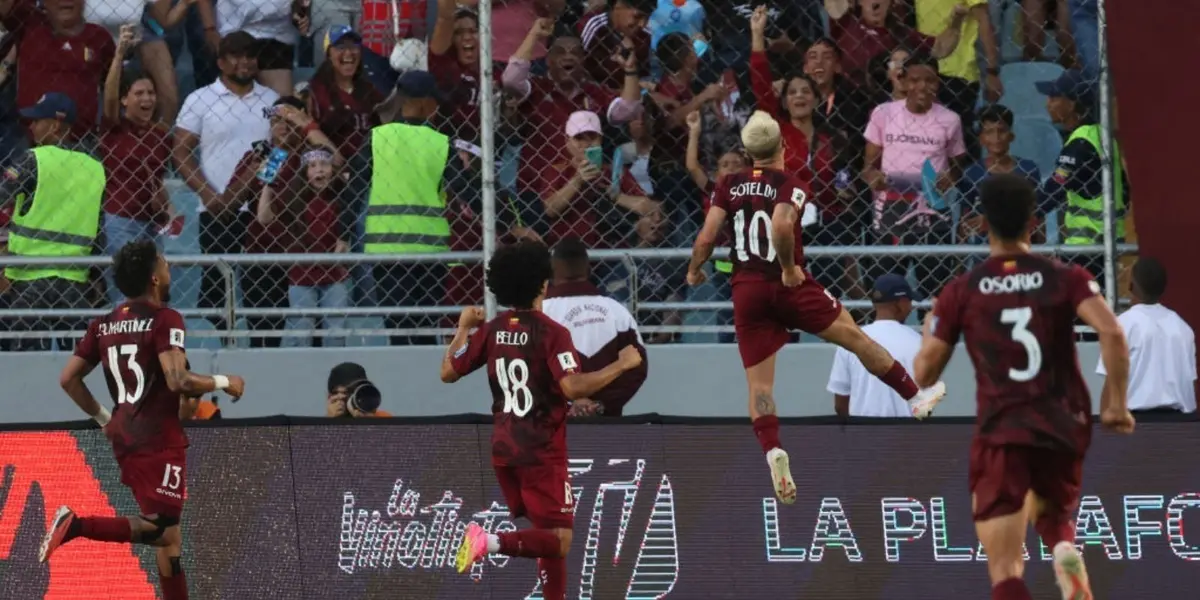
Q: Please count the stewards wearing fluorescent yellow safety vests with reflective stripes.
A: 3